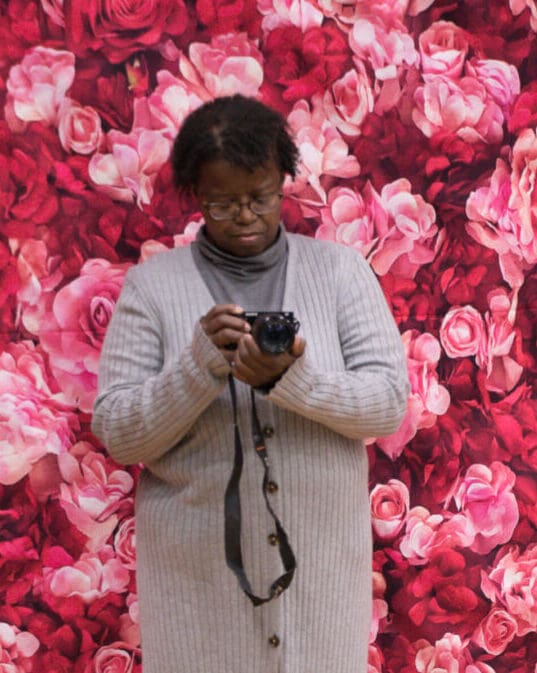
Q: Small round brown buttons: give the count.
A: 4